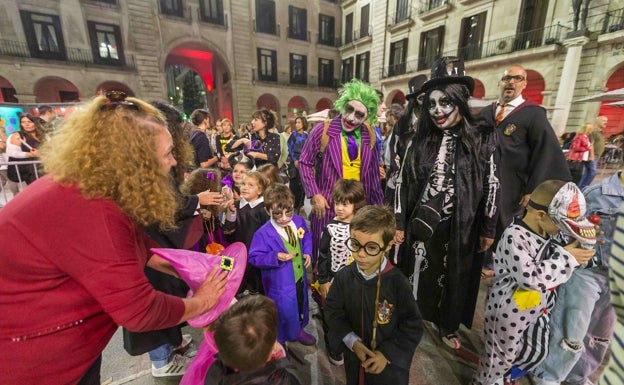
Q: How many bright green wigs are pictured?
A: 1